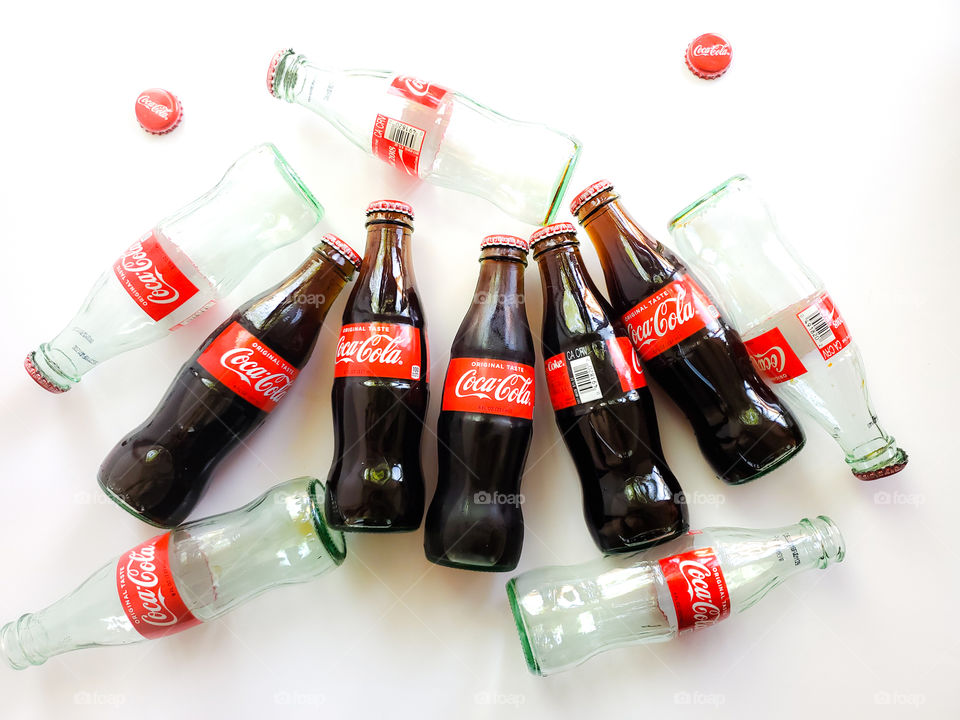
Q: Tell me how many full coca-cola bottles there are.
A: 5